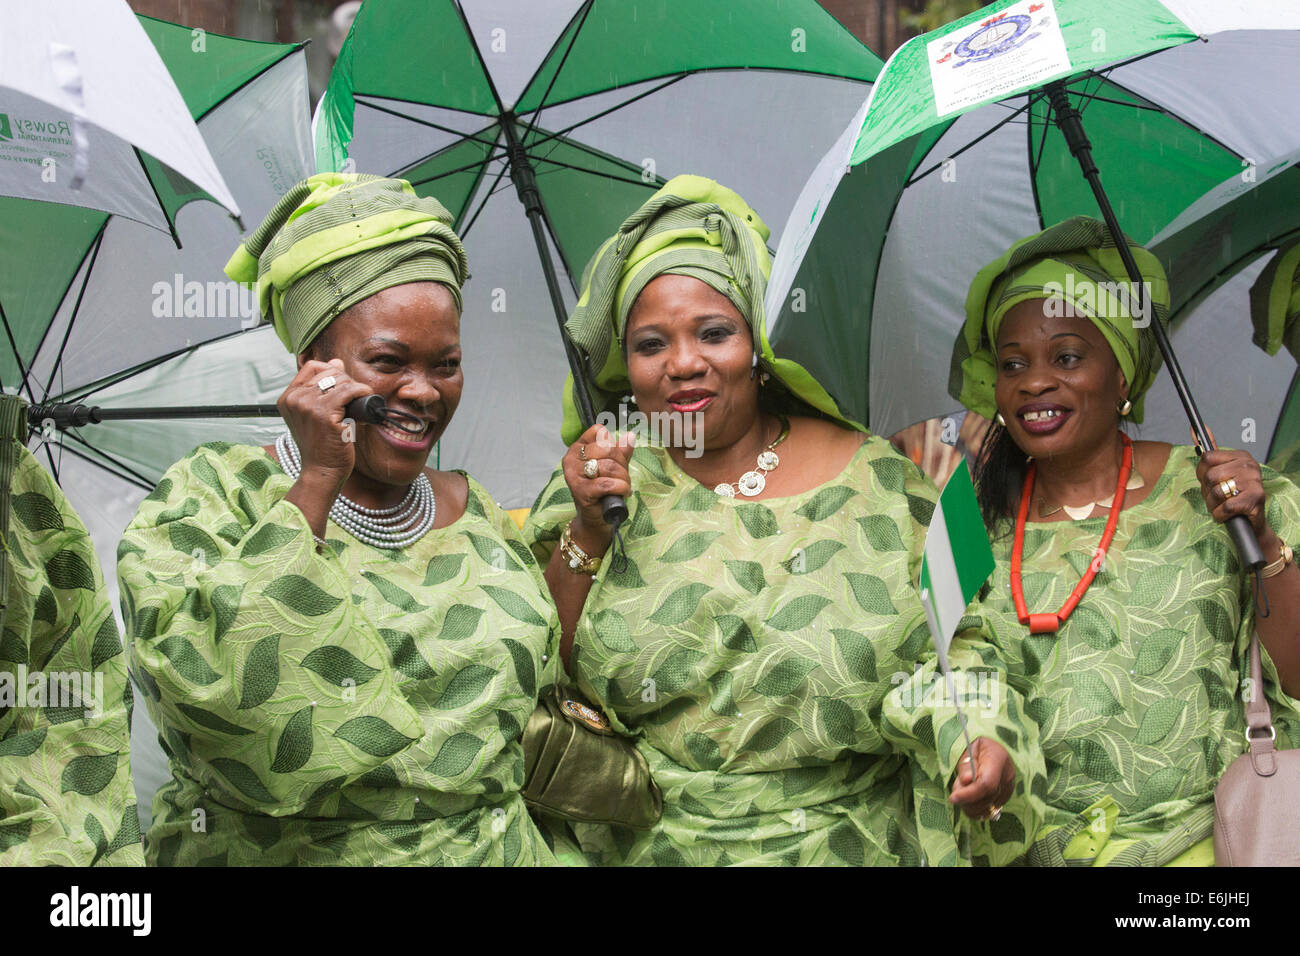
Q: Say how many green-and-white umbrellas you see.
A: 5